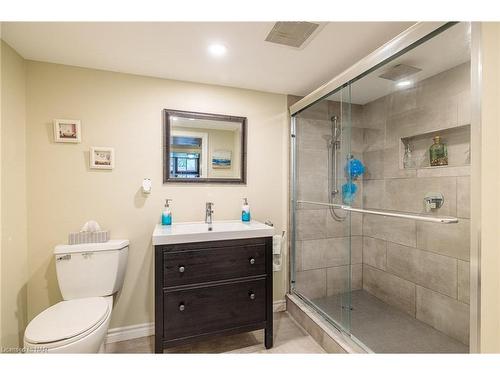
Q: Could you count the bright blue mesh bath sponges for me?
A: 2